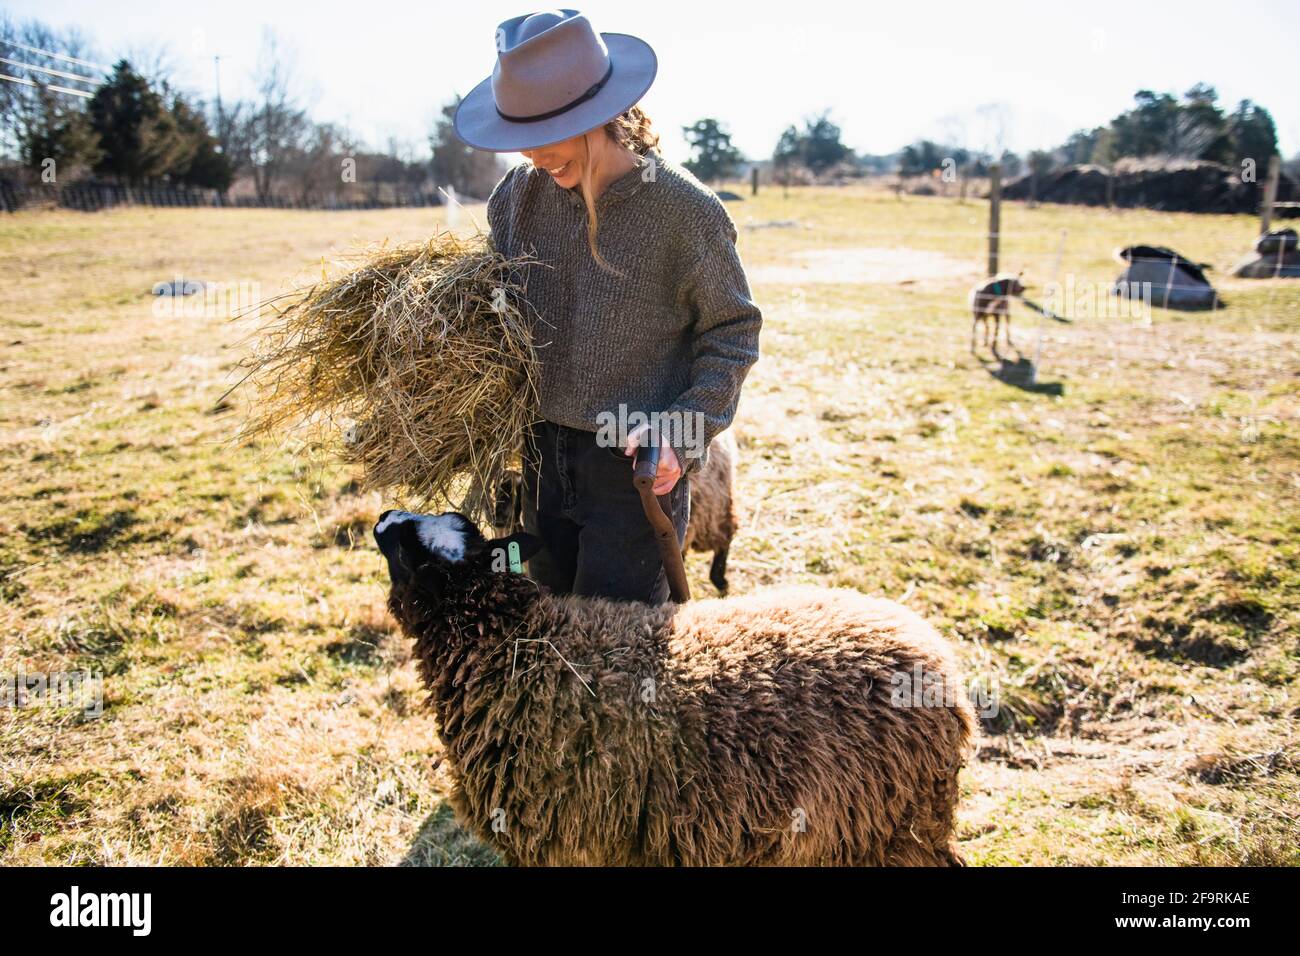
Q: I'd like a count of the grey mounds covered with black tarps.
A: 2